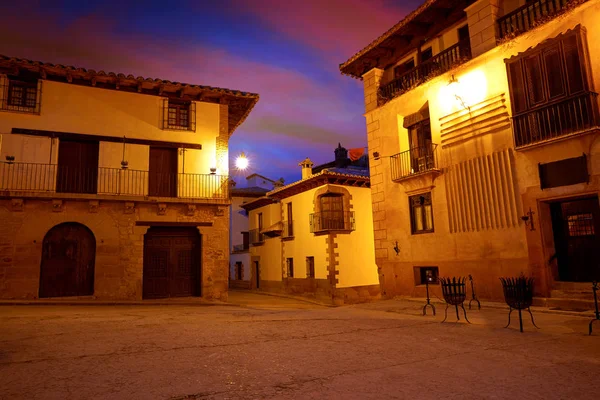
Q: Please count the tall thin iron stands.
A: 3